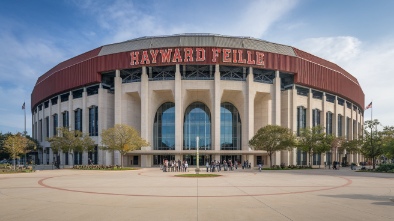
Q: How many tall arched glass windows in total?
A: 3